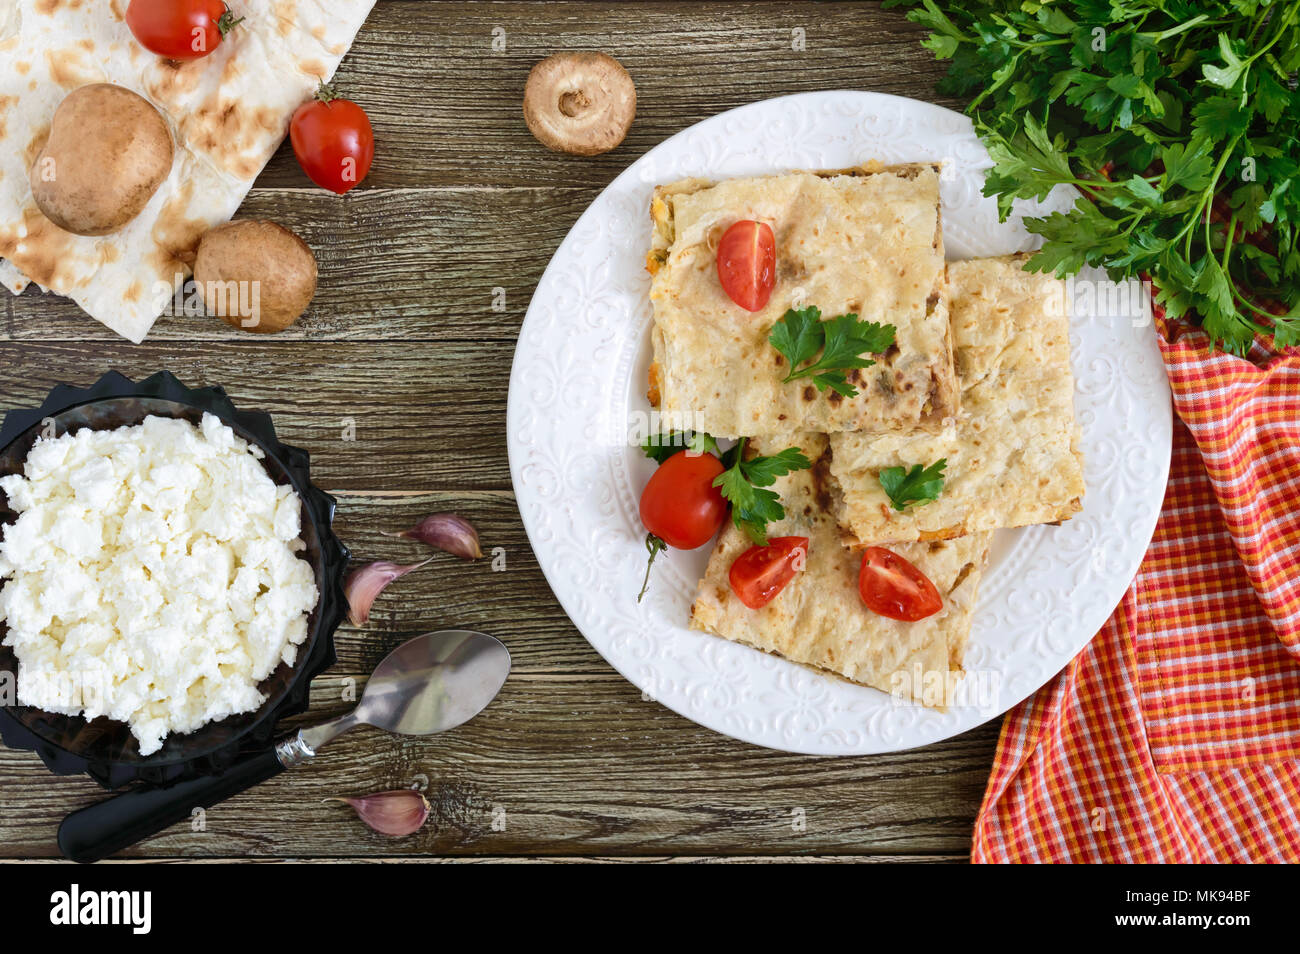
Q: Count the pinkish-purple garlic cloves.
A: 3